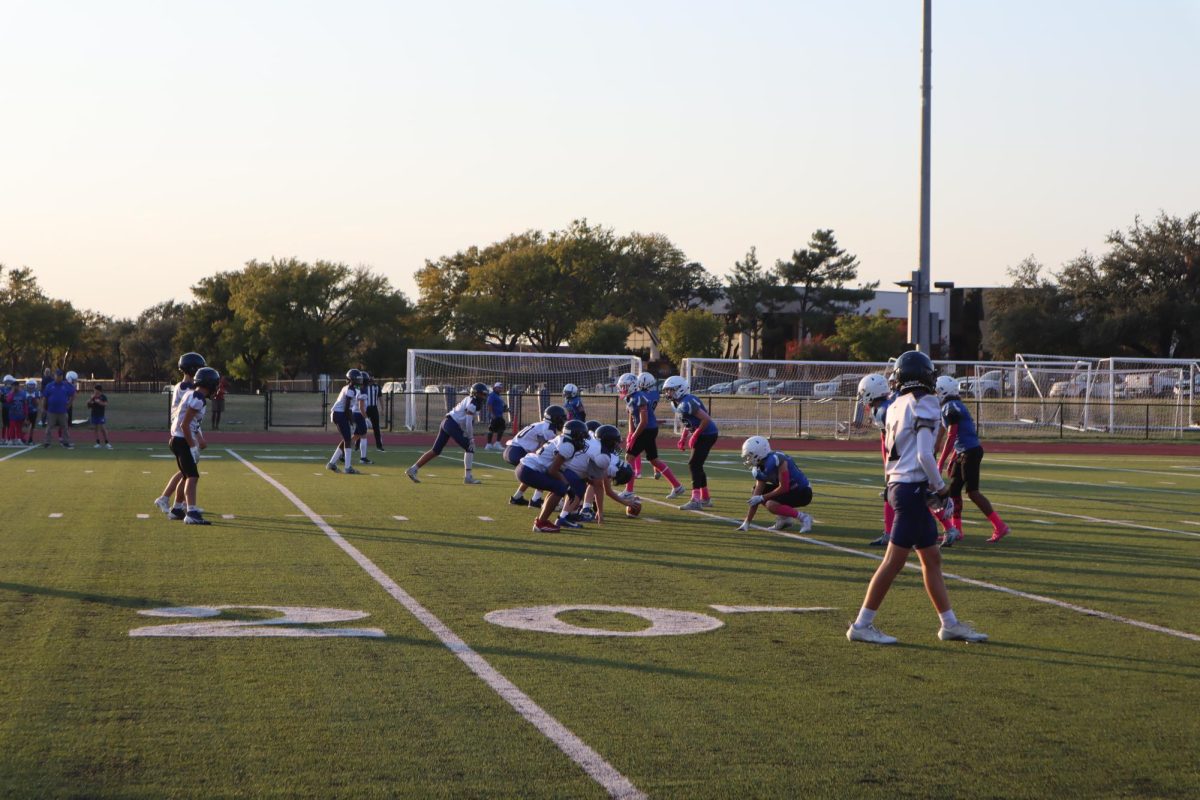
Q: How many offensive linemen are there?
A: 5